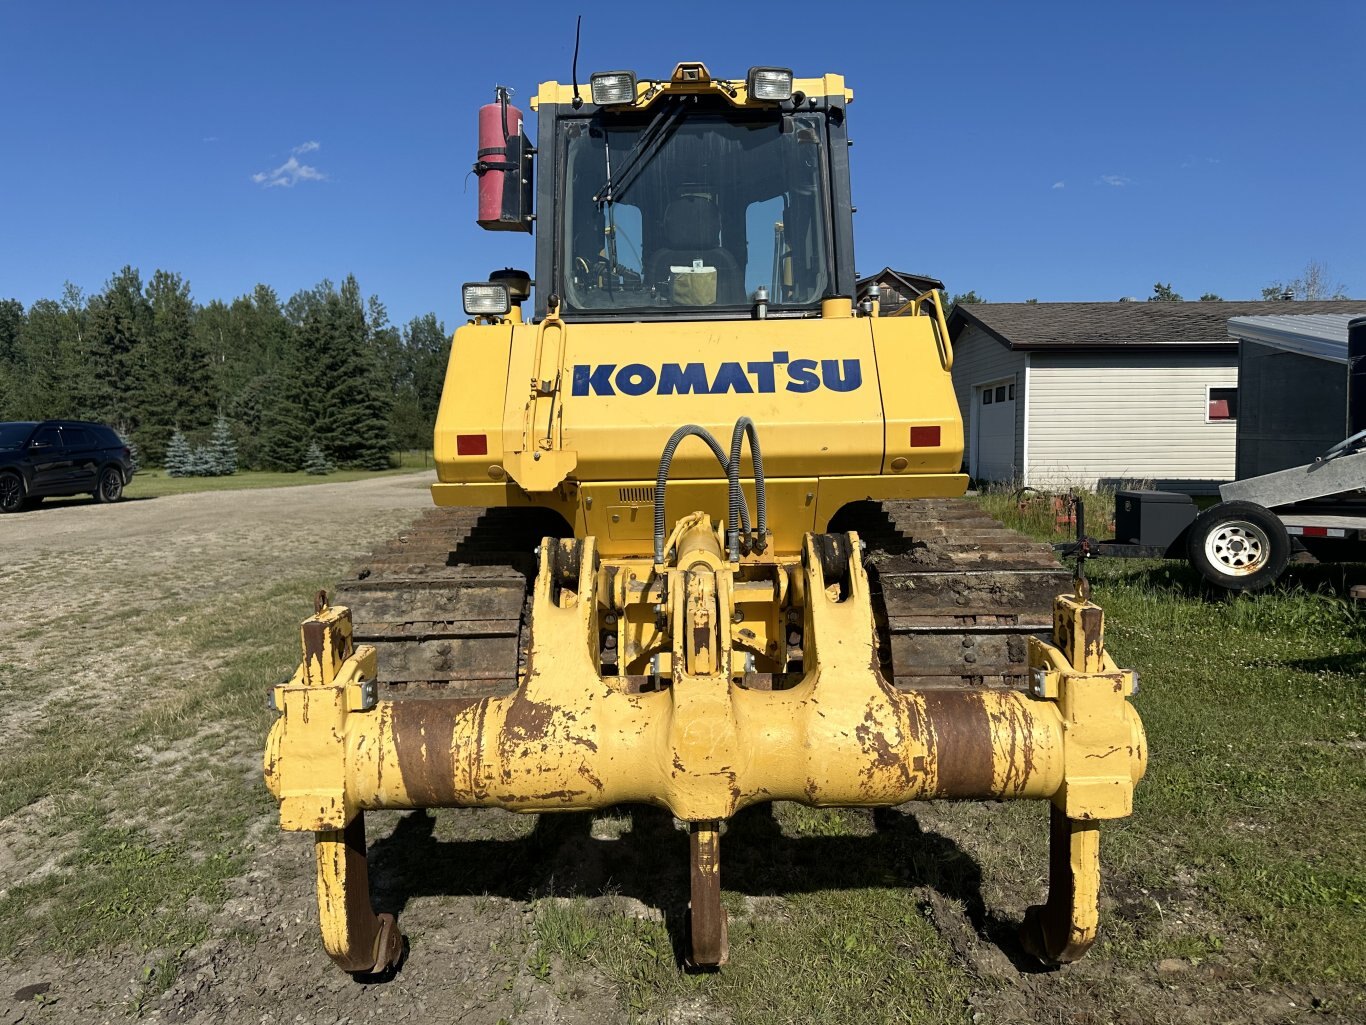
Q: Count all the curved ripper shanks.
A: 3